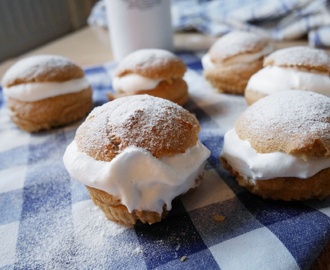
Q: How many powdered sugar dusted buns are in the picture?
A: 6